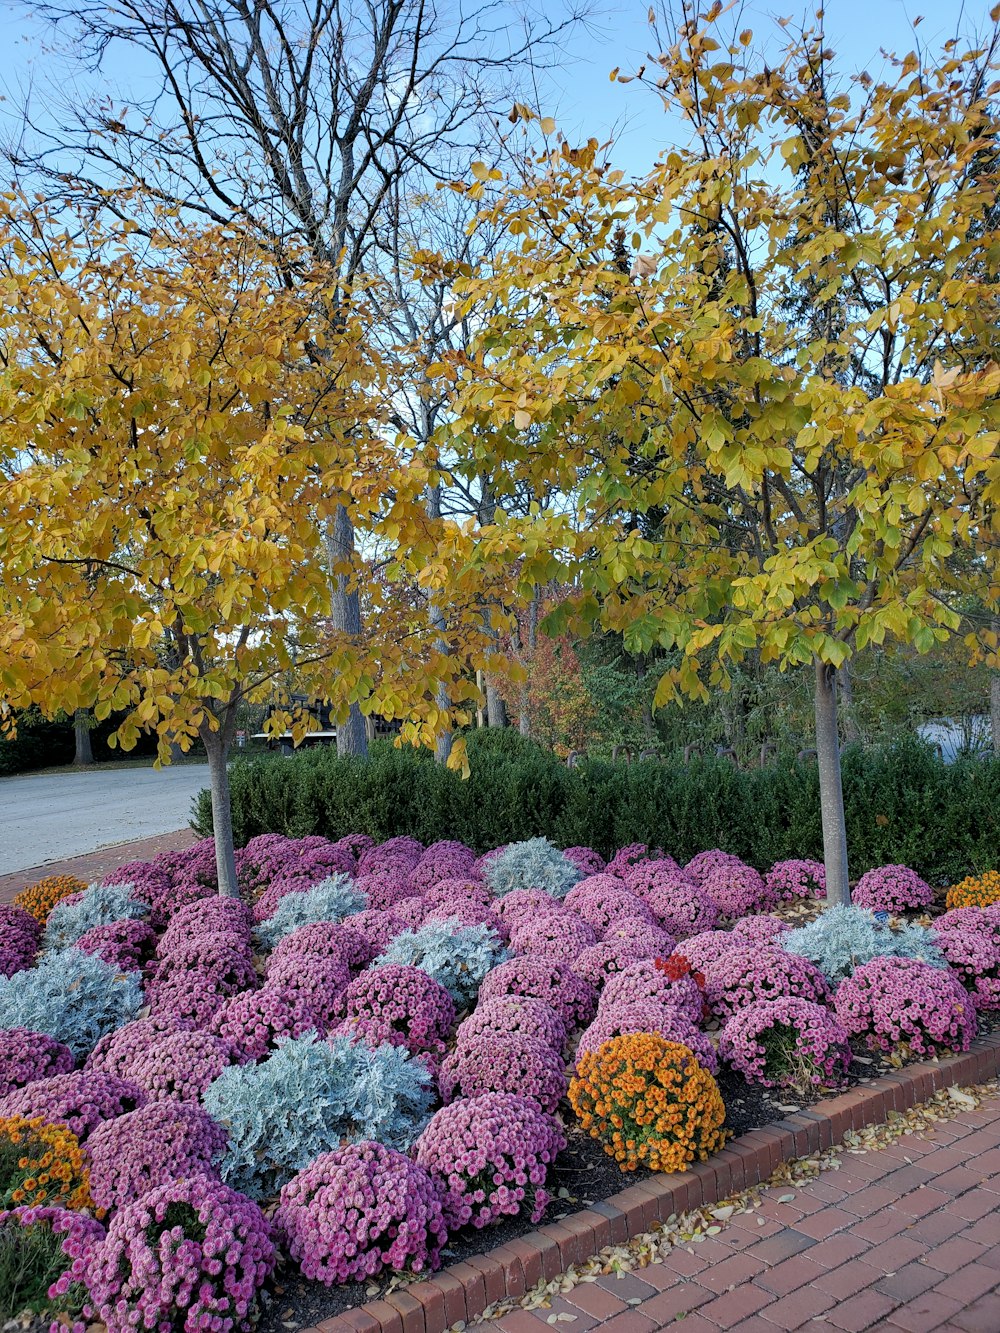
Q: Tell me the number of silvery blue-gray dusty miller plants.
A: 7